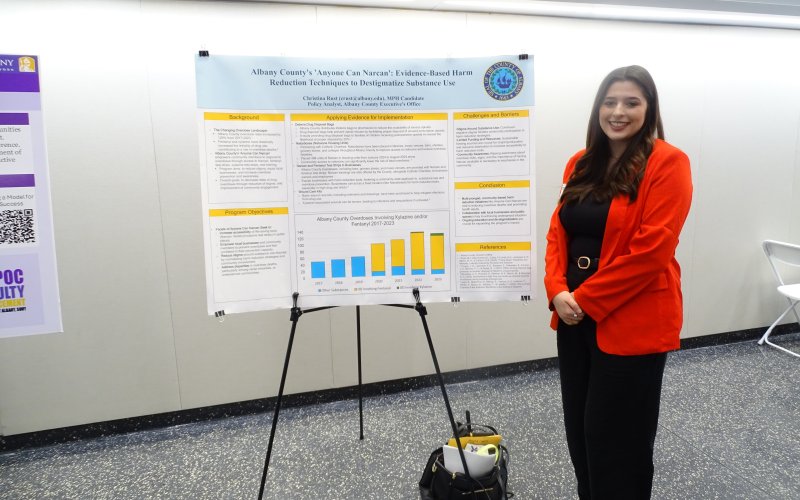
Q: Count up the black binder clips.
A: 5